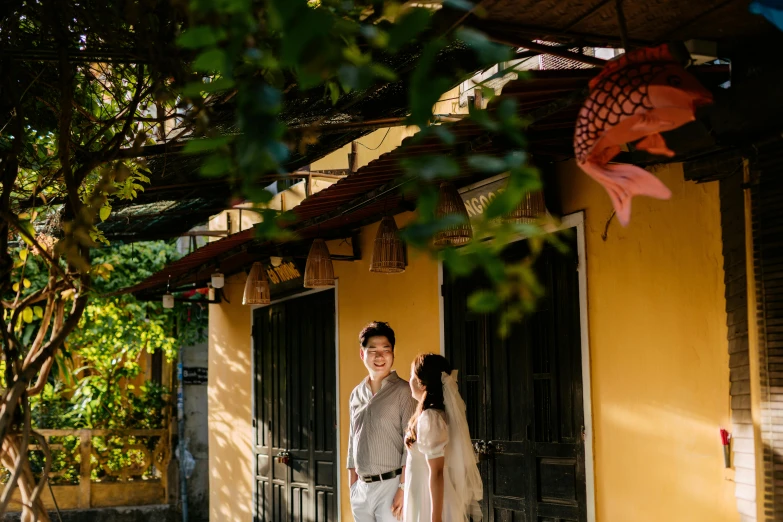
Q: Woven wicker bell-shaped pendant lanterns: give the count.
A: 5